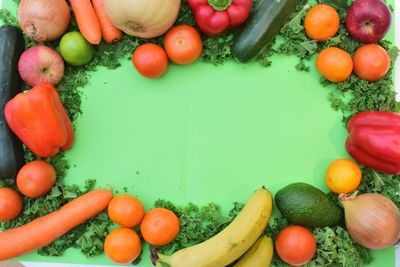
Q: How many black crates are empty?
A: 0